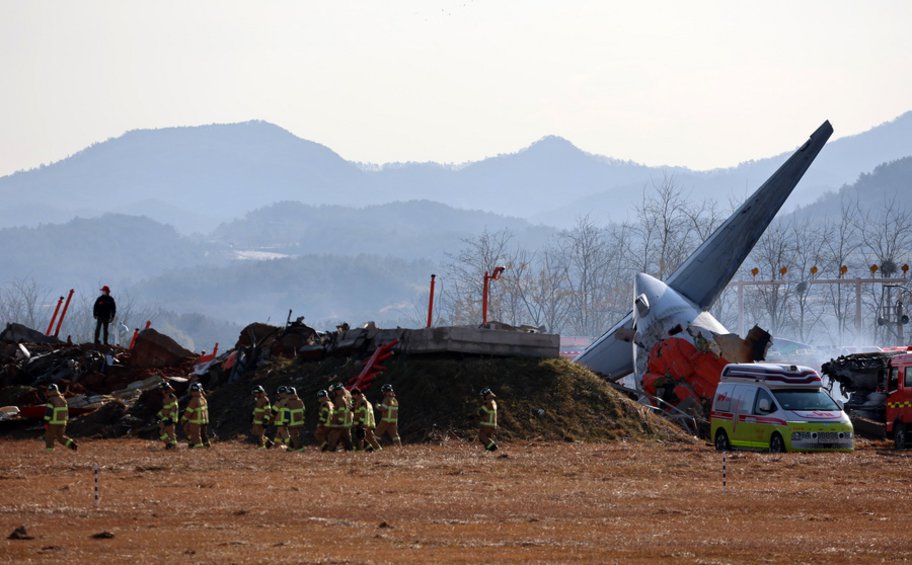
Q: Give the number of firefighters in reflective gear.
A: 11